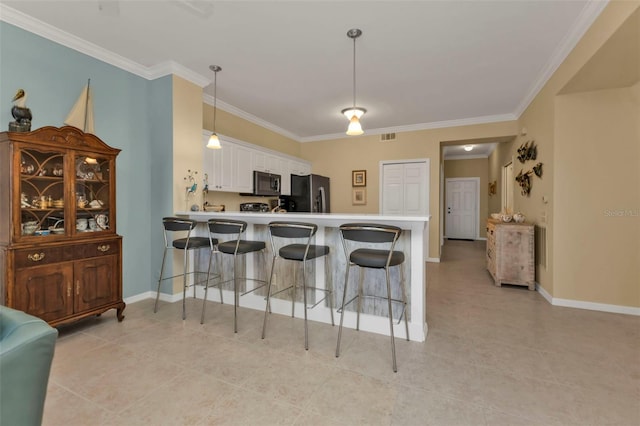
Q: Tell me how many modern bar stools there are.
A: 4